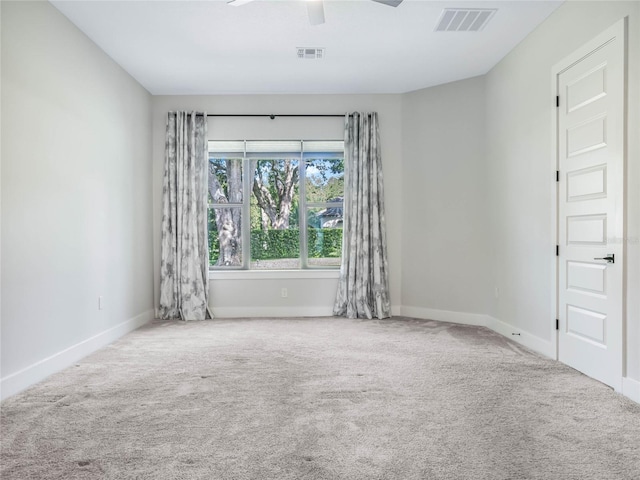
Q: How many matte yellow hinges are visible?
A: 0